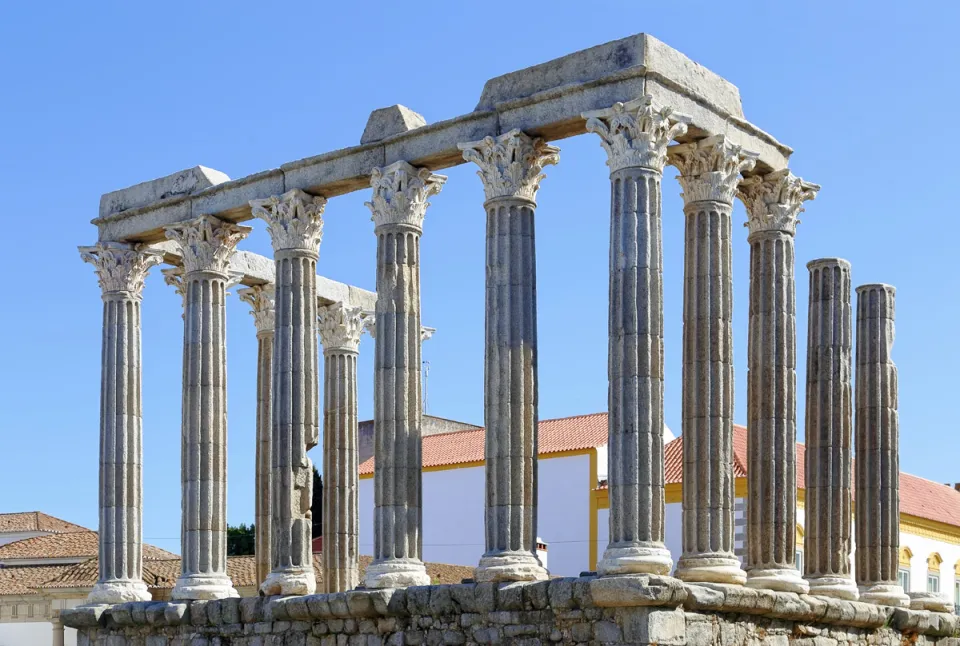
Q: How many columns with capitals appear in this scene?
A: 12